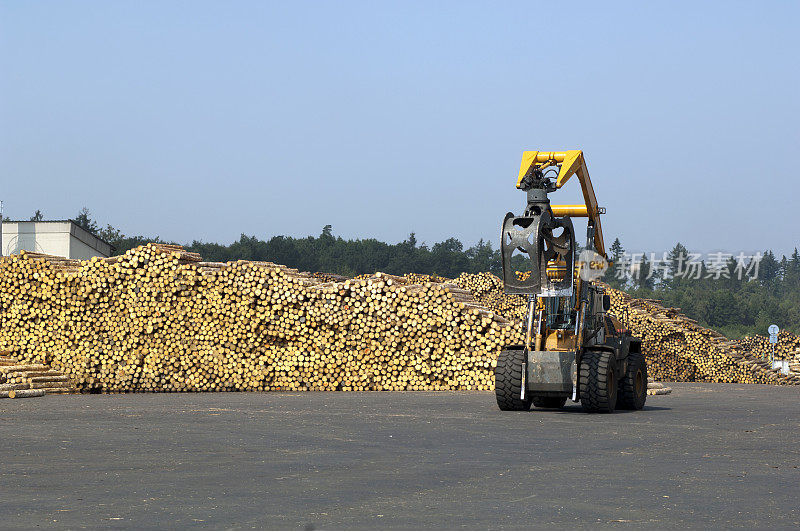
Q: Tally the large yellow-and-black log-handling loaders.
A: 1